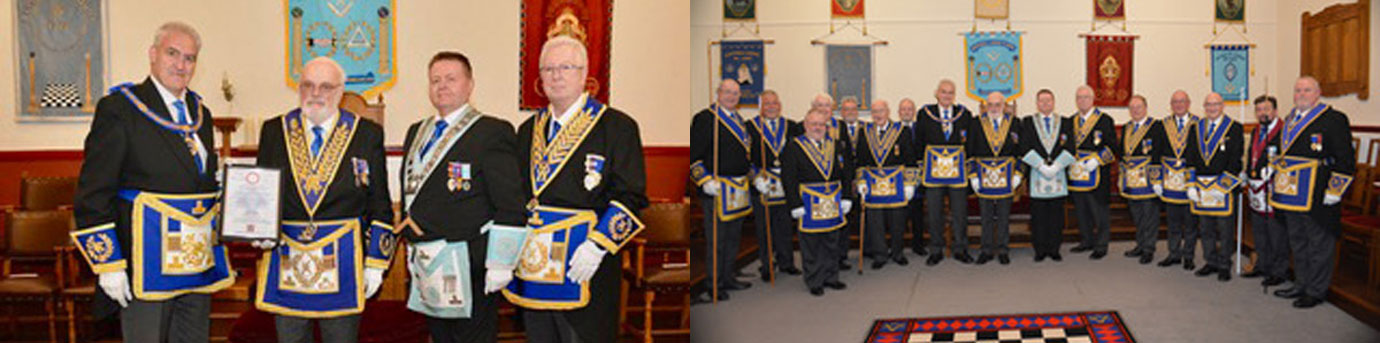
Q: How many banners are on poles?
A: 5